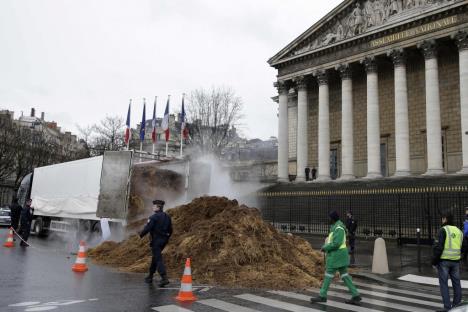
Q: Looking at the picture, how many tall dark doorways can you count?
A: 3